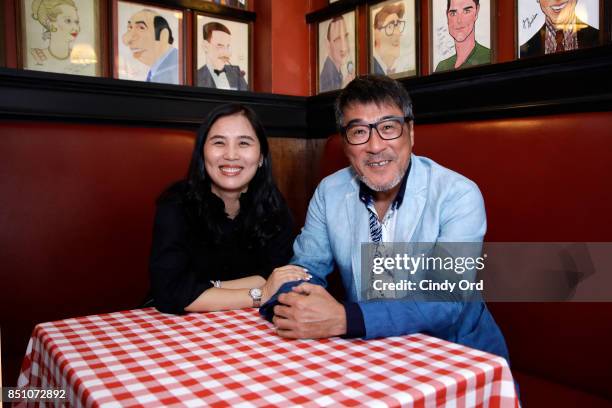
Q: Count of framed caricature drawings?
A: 7